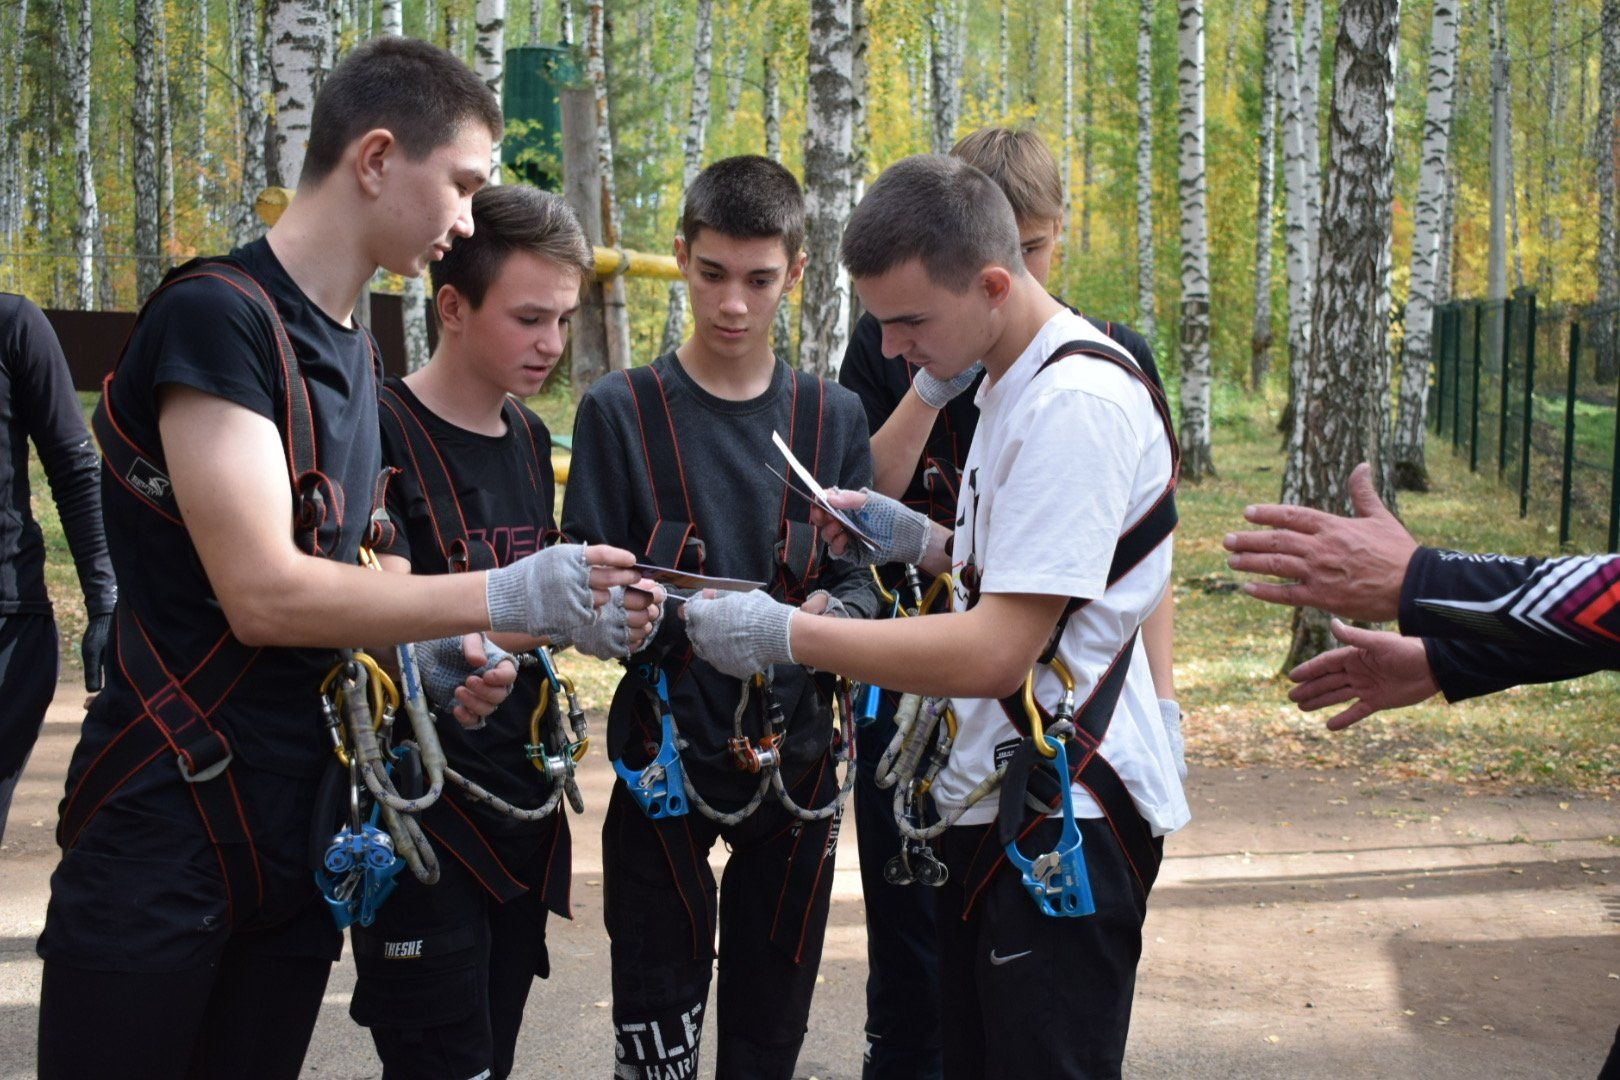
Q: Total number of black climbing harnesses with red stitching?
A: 5